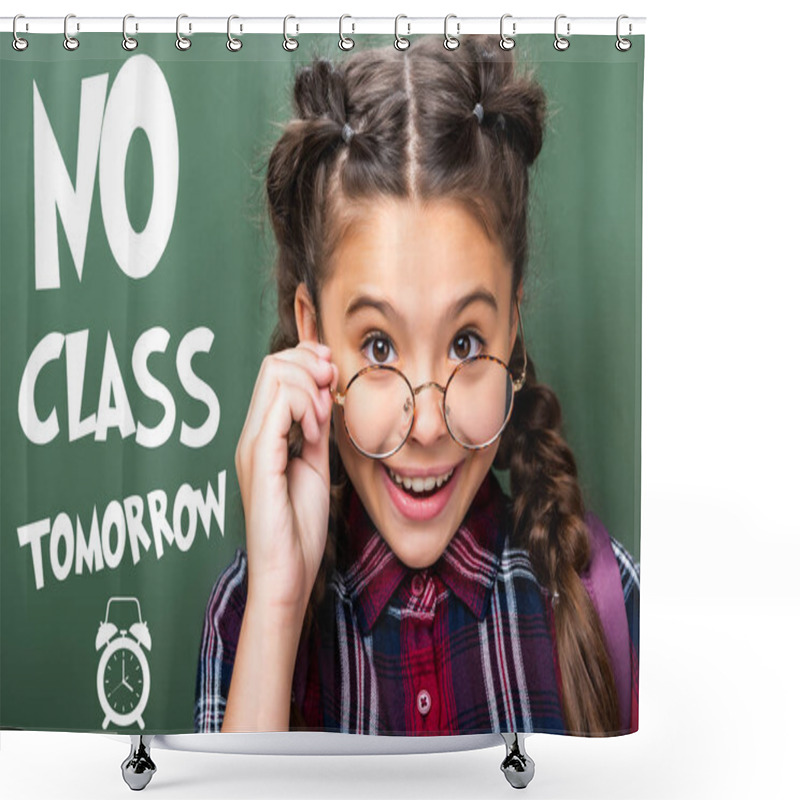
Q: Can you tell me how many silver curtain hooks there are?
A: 12